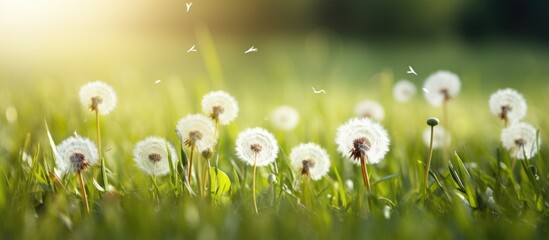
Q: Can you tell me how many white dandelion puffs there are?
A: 15